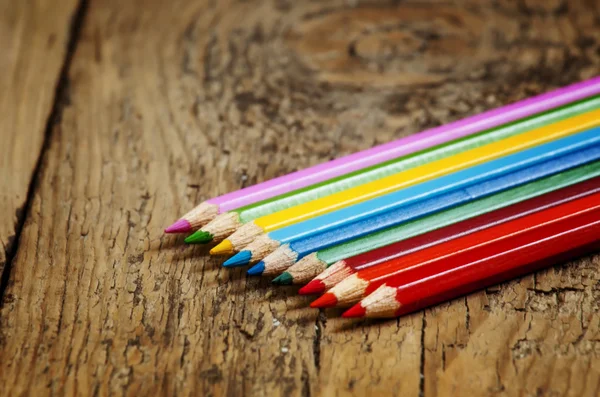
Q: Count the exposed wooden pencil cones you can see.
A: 9